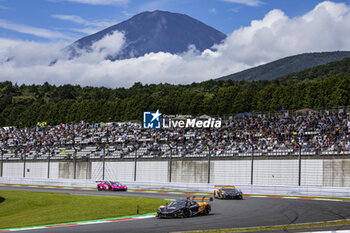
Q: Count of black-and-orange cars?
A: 2